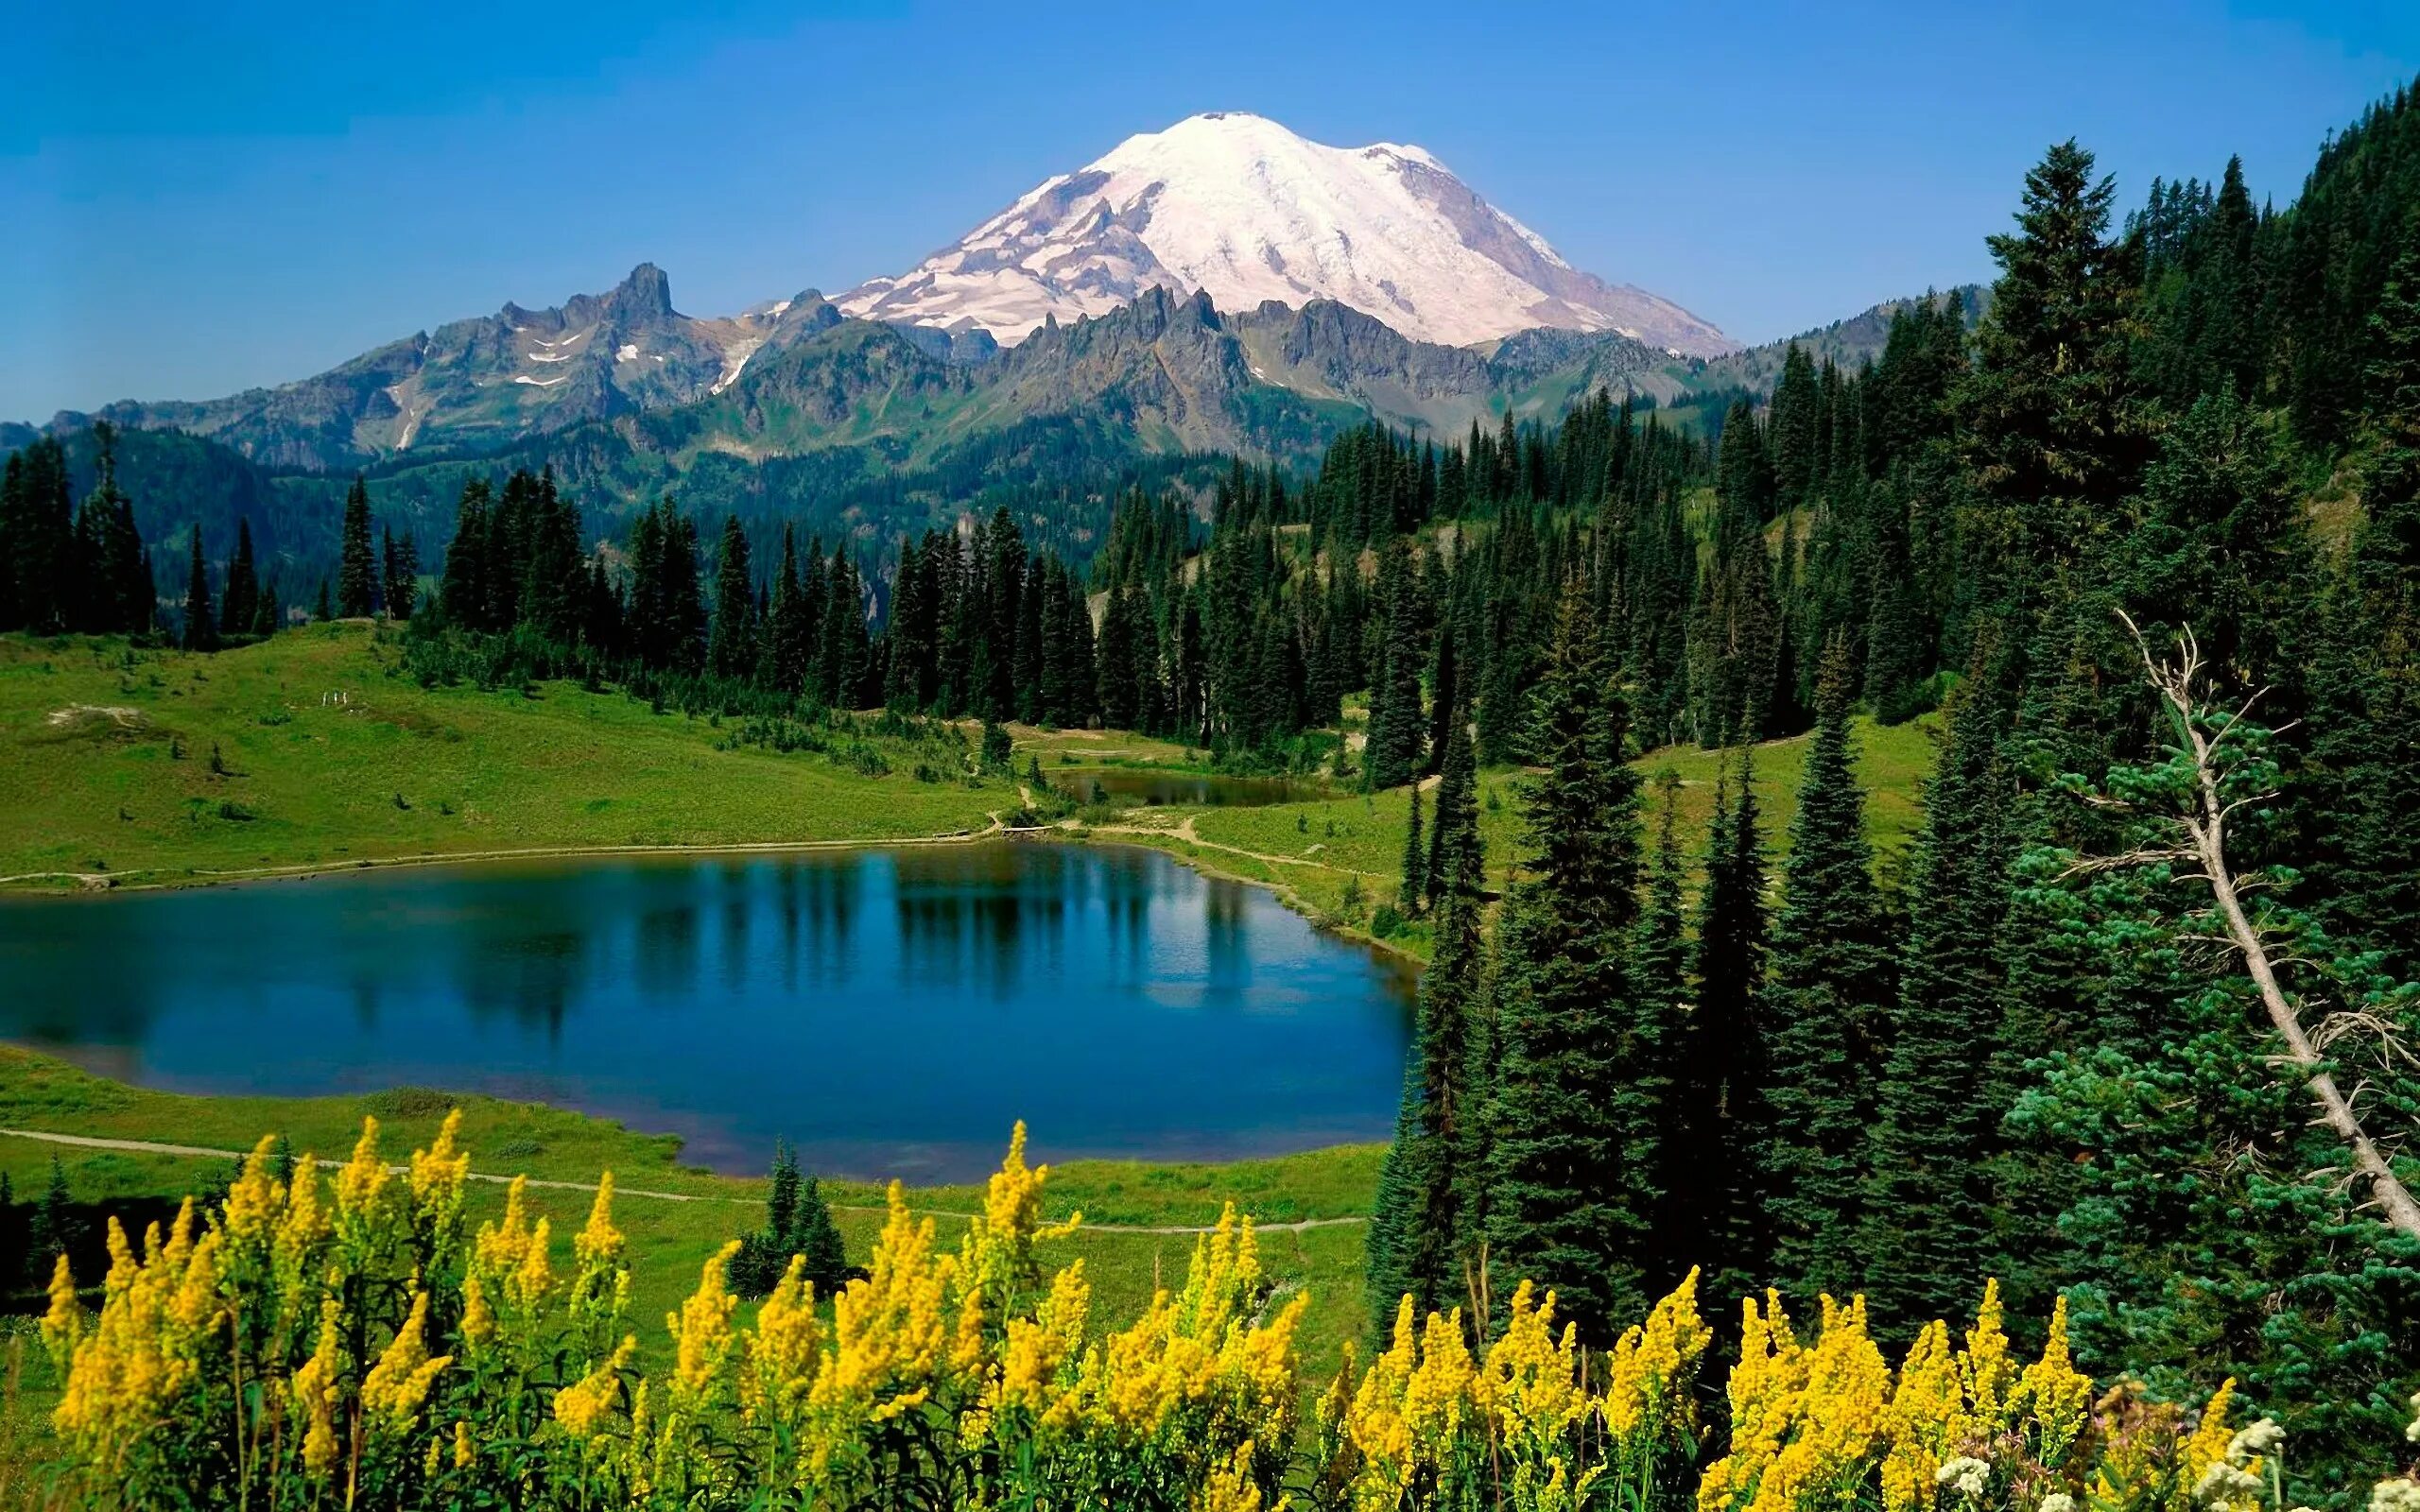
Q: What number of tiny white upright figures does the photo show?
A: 3